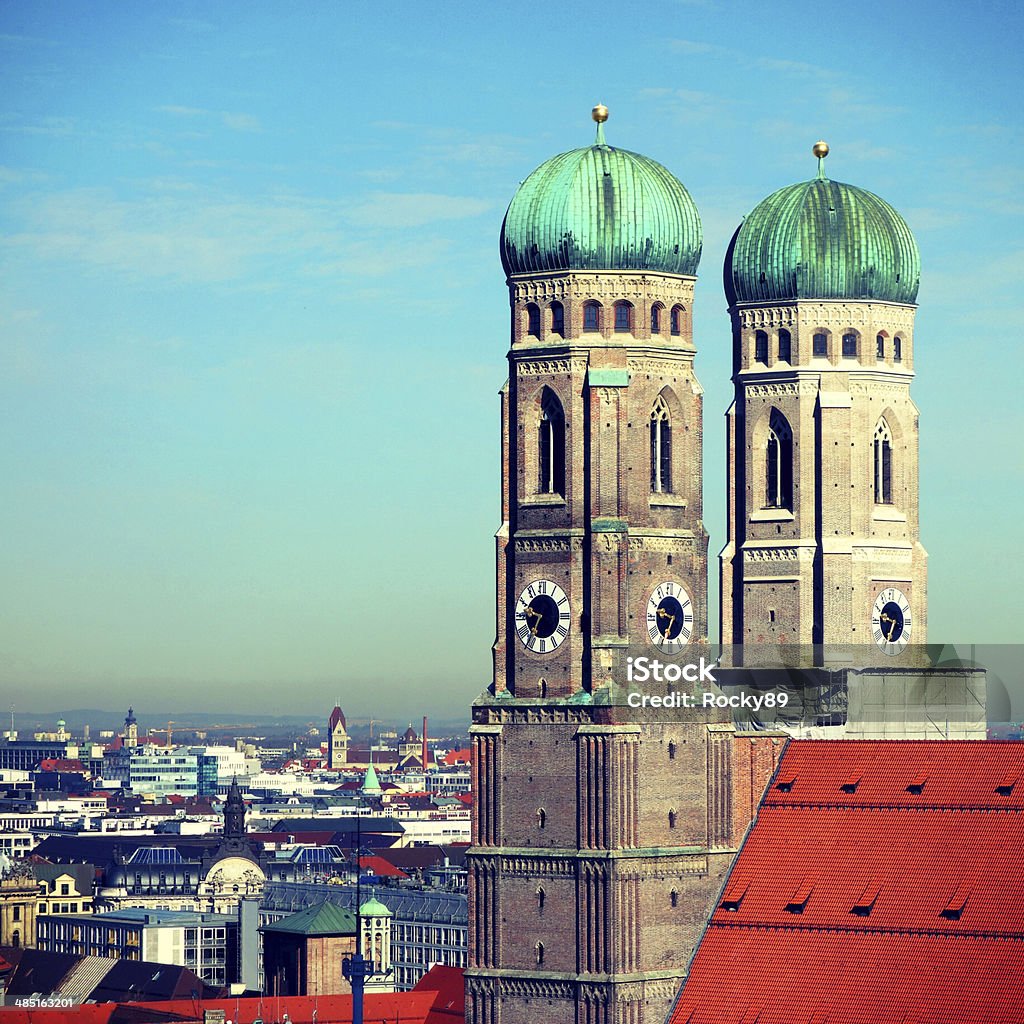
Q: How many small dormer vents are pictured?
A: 8